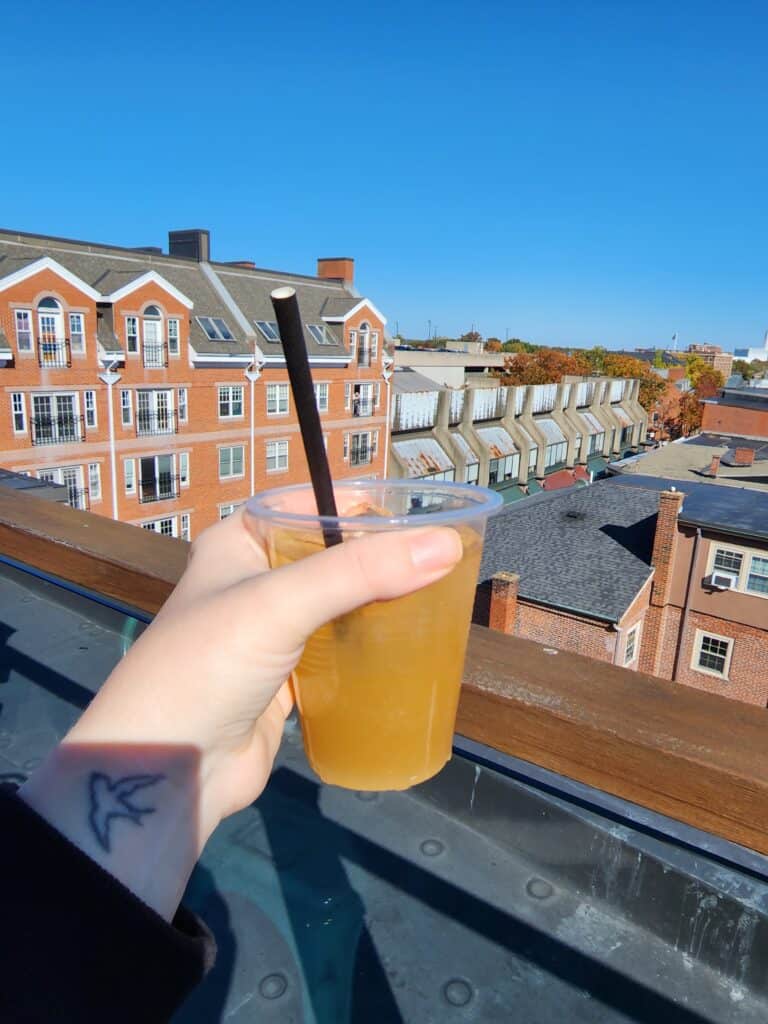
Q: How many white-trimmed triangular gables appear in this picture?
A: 3